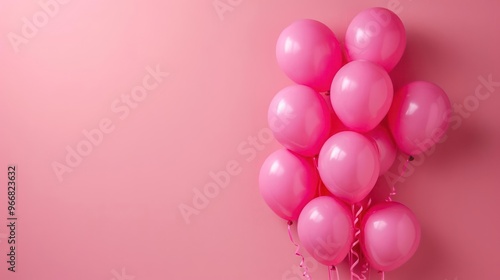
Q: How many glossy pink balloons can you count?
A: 10